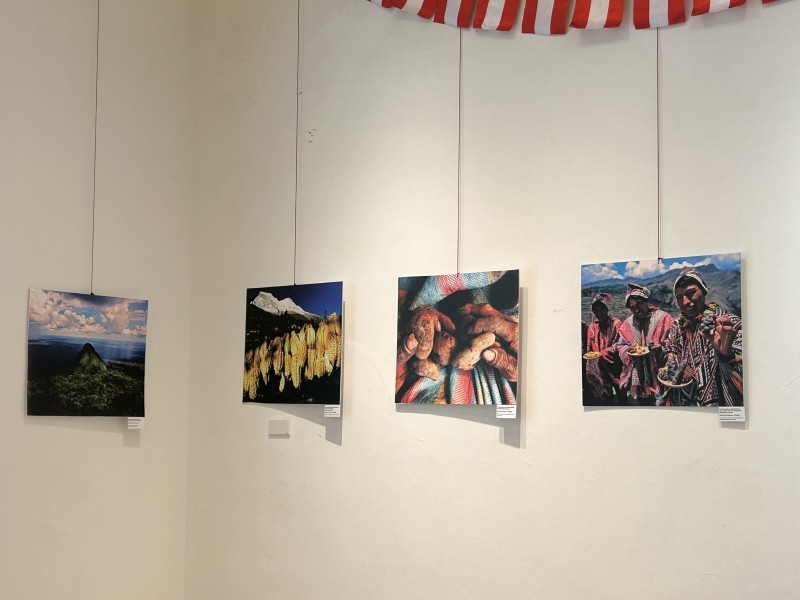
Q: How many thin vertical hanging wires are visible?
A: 4